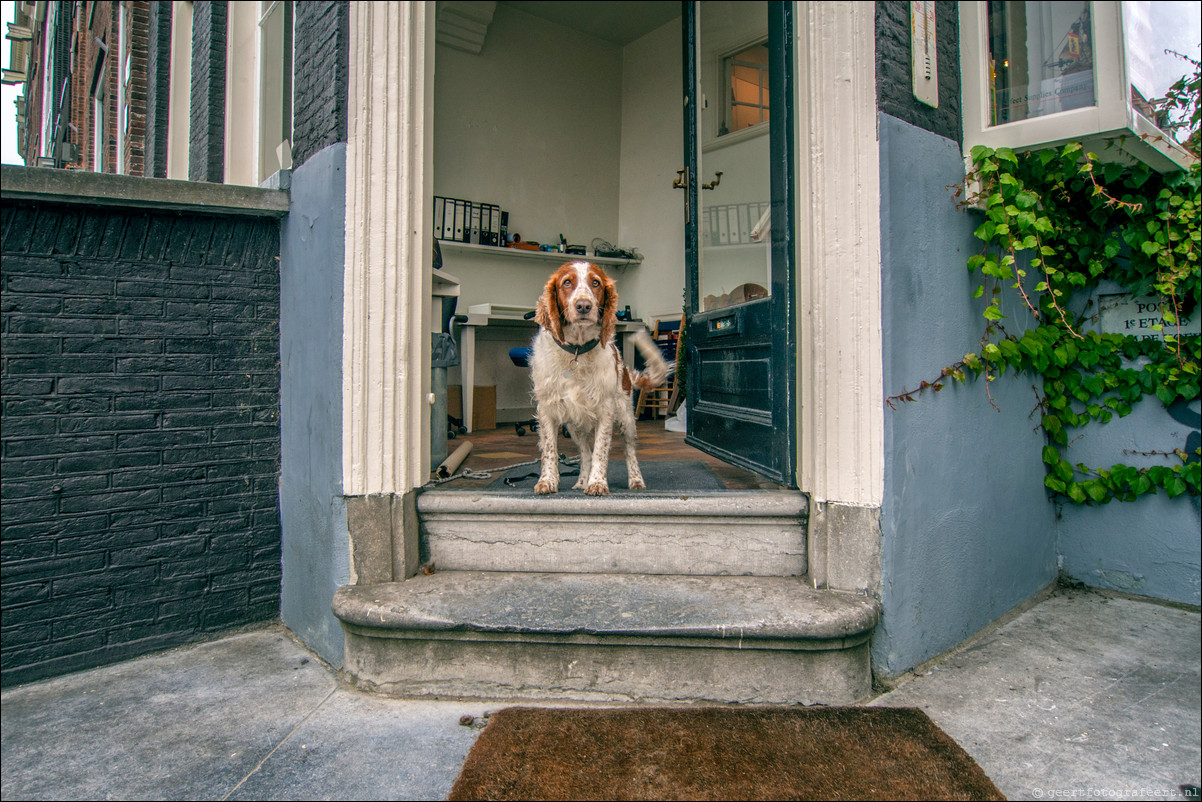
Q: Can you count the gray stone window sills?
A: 1